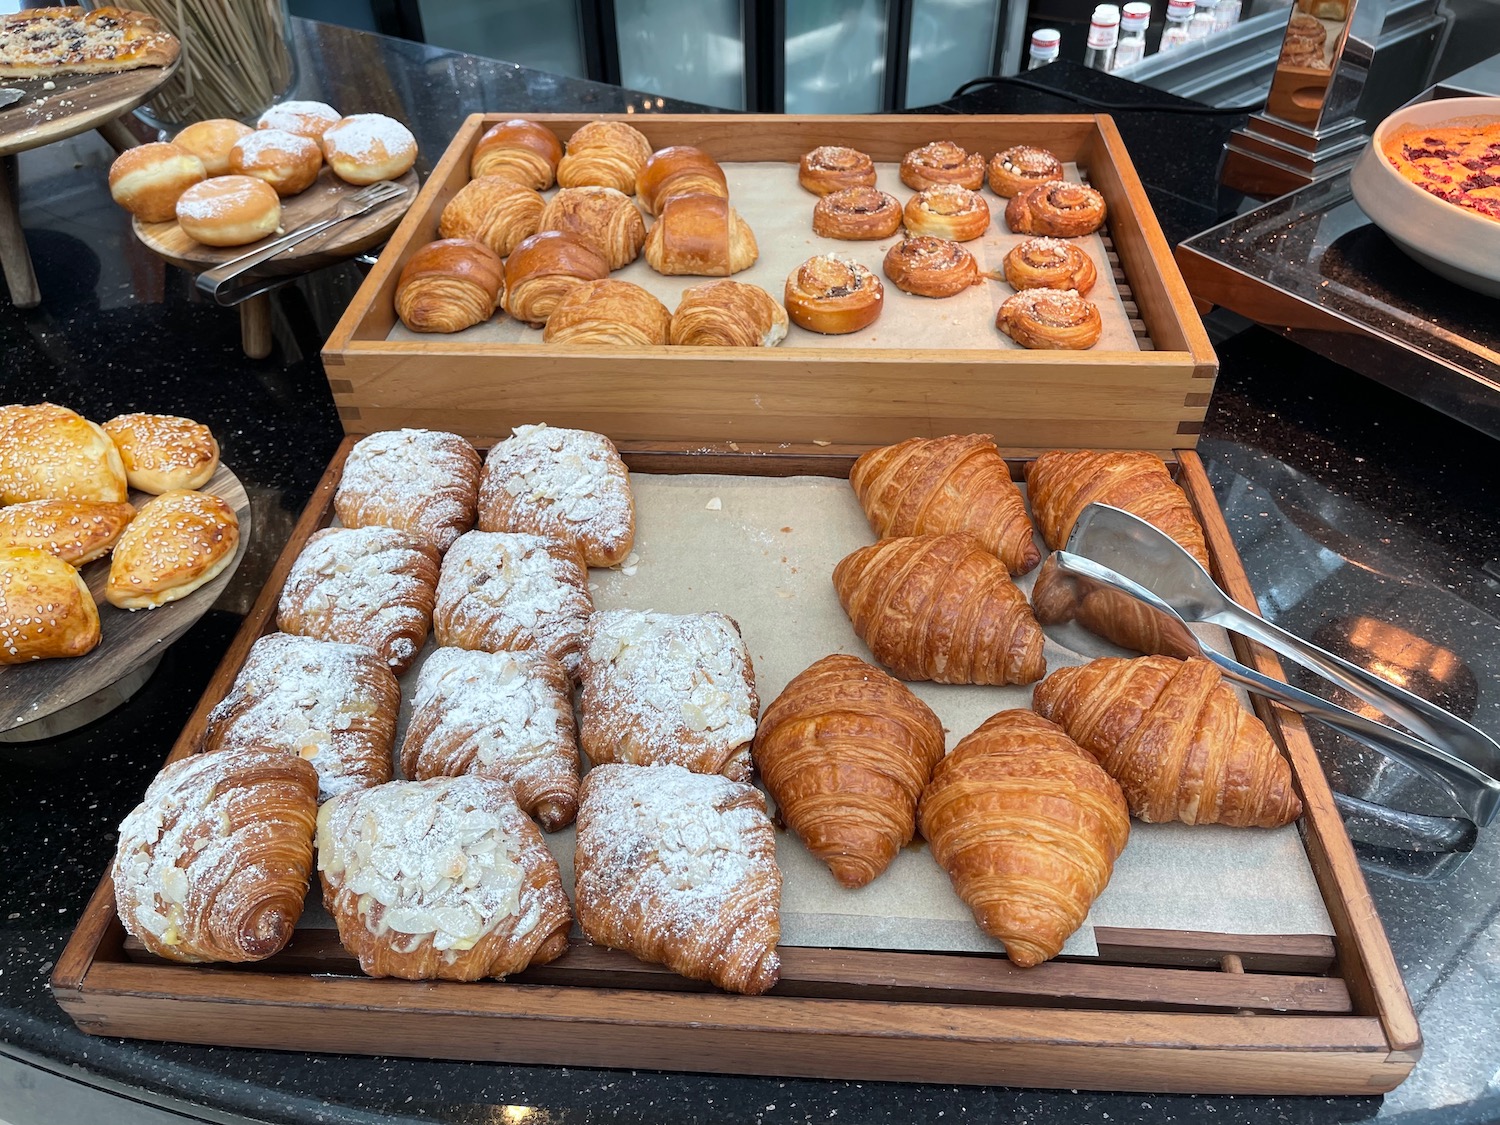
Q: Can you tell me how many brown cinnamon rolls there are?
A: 10